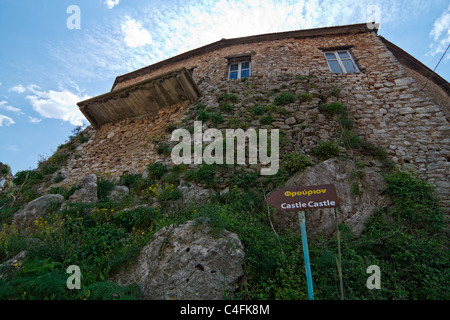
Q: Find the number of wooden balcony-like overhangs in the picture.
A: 1